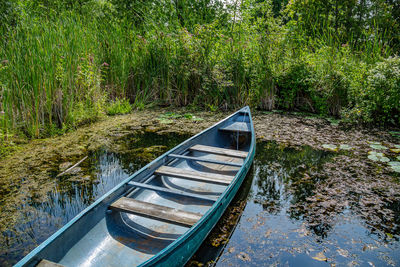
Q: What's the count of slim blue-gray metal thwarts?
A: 2